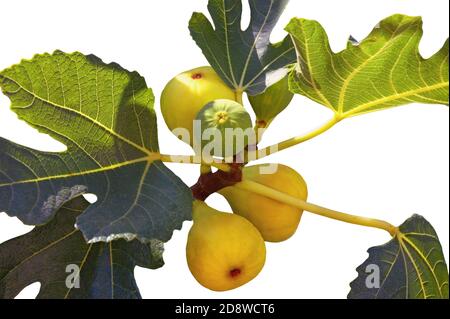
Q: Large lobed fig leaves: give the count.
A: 5